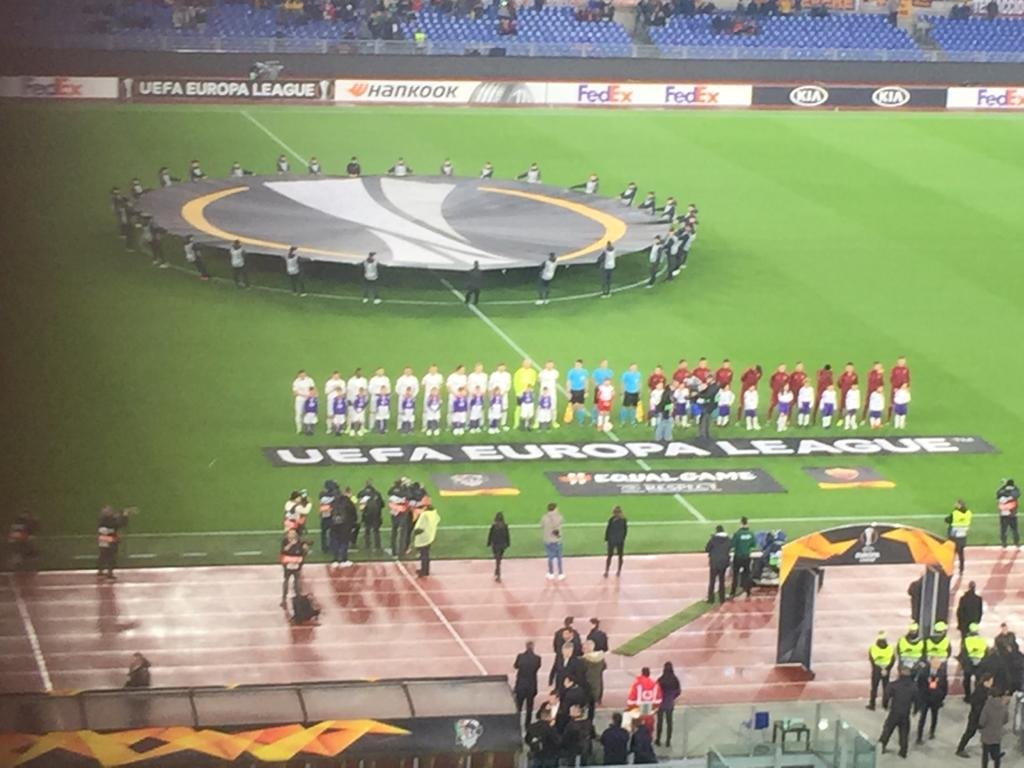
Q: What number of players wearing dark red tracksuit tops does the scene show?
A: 11